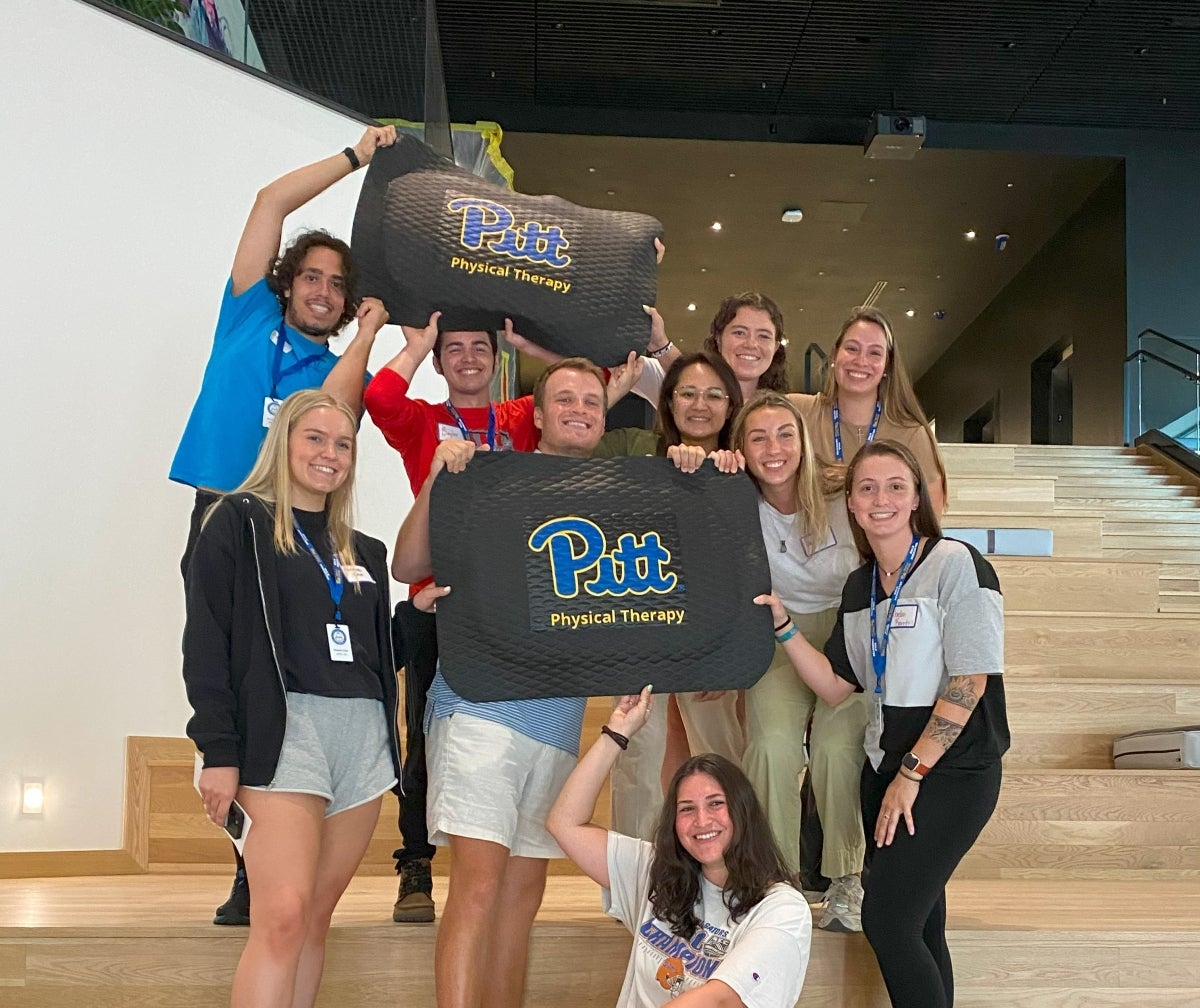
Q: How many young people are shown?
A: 10